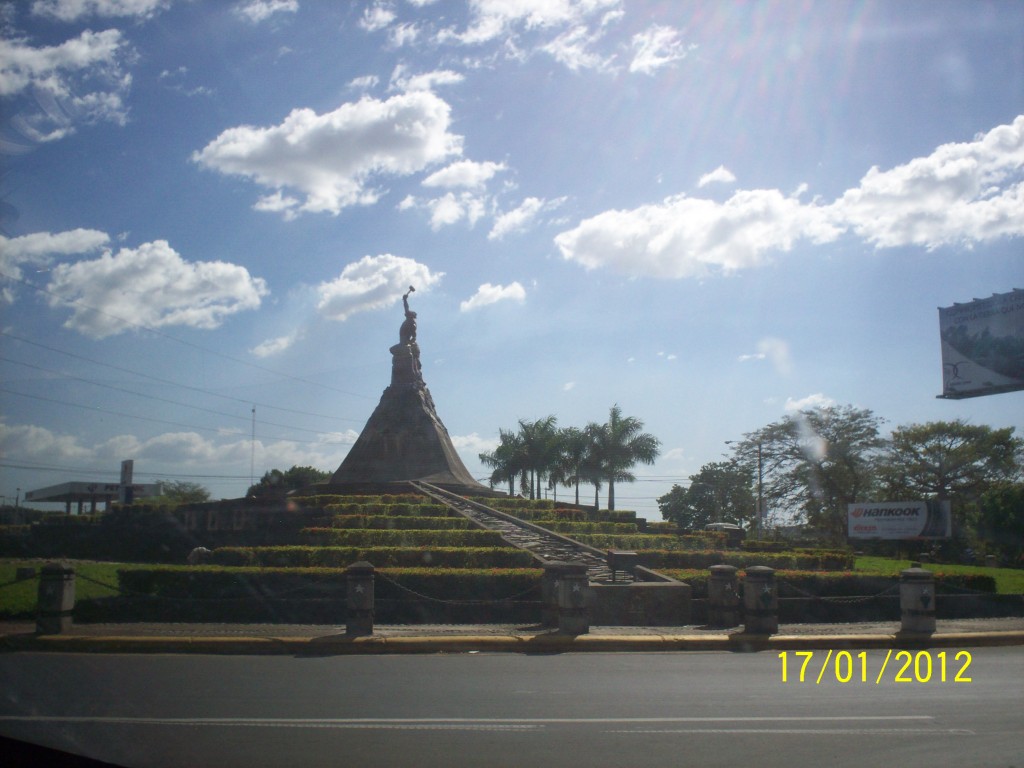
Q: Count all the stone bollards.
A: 7